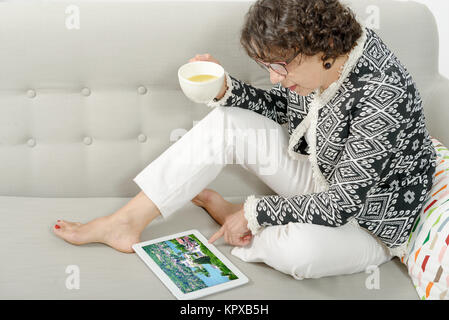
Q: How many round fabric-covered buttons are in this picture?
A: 6